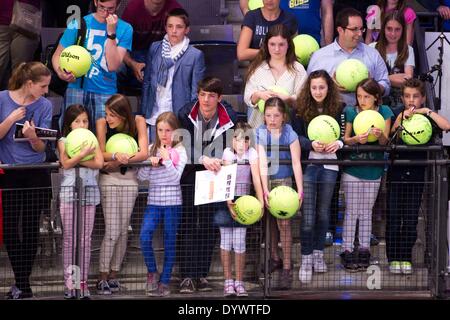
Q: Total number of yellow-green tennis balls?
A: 12